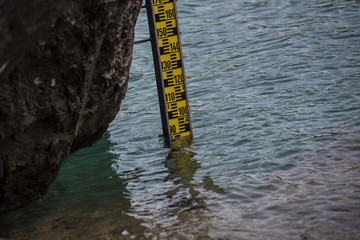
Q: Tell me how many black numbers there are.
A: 9